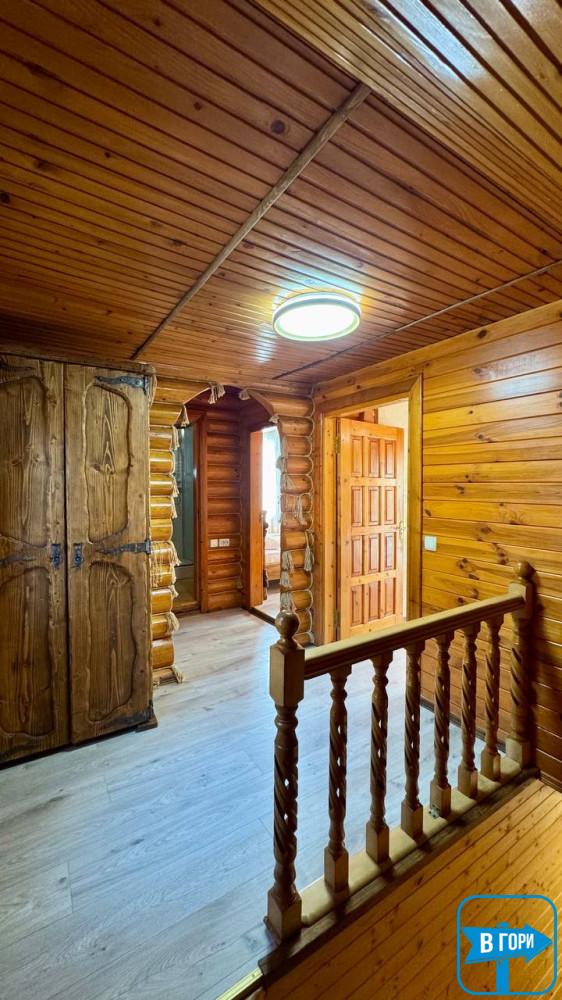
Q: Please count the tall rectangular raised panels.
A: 12